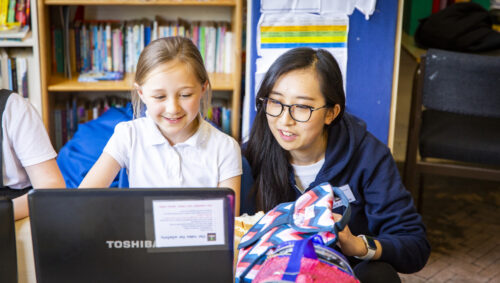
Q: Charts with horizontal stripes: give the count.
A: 1